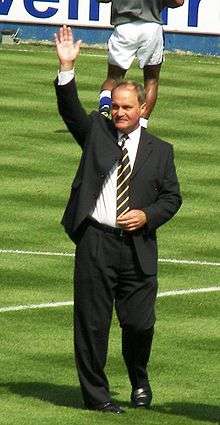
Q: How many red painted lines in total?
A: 0